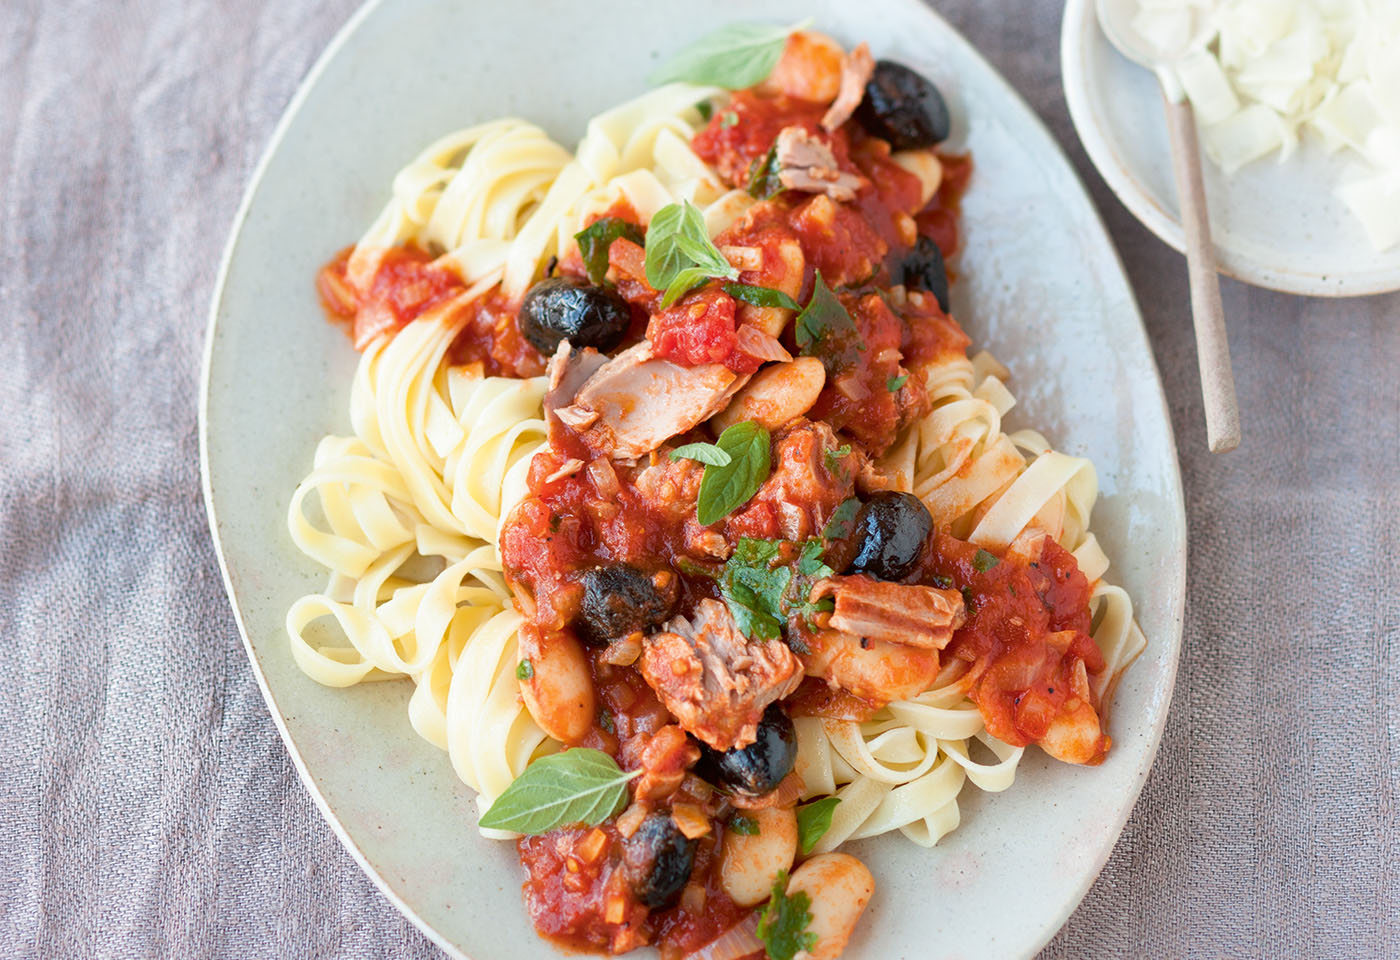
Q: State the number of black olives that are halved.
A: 0